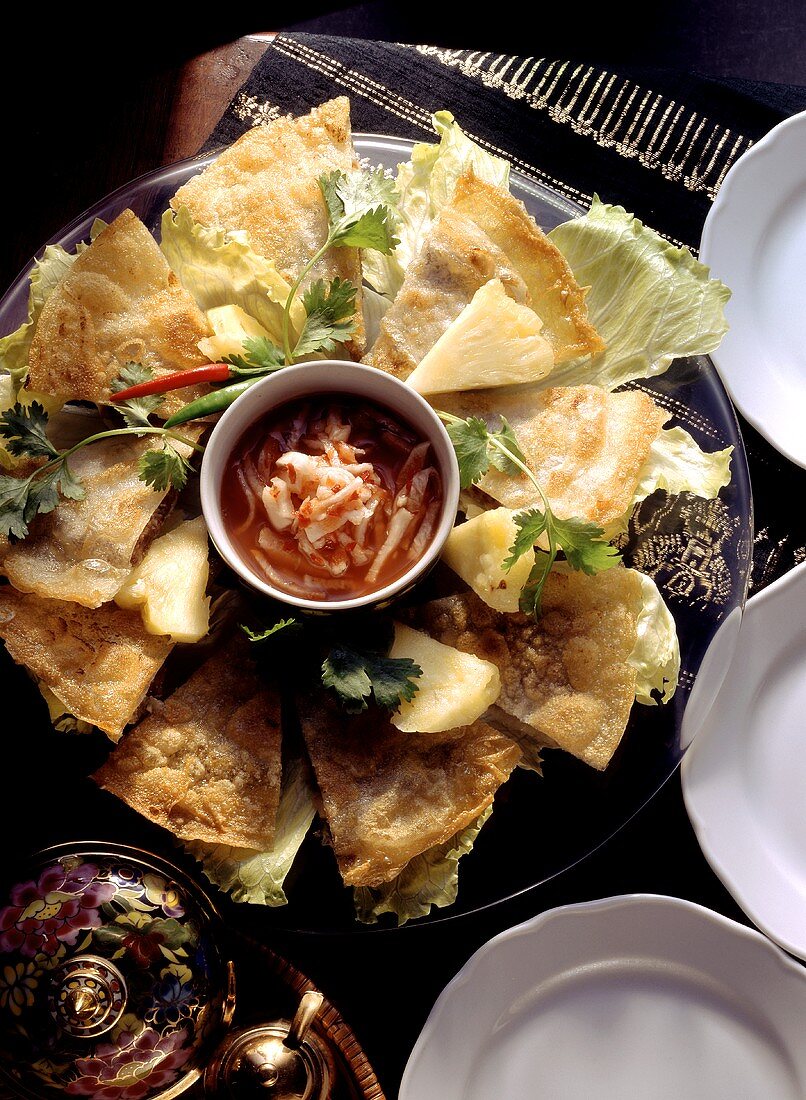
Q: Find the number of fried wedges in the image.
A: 9